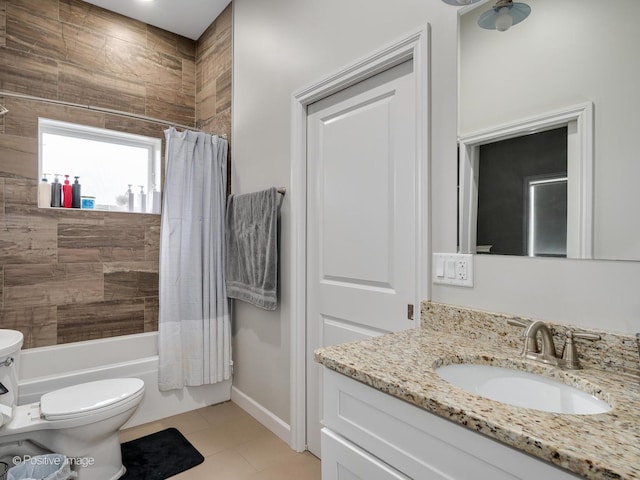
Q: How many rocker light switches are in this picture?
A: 2